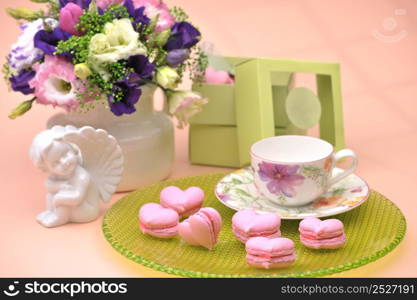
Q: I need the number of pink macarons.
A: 6